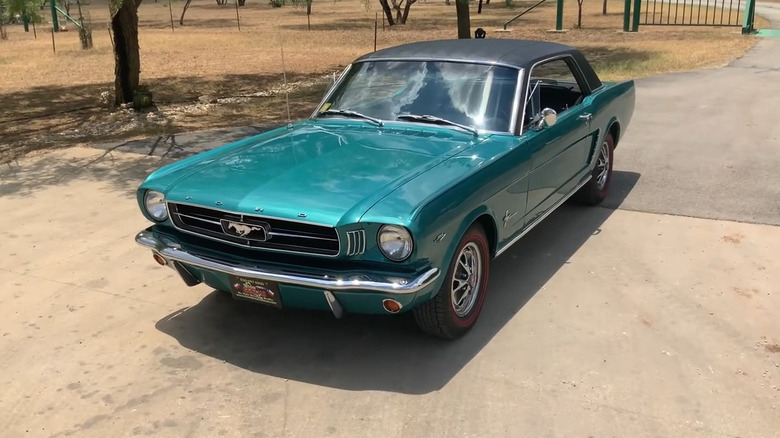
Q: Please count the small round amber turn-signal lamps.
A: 2